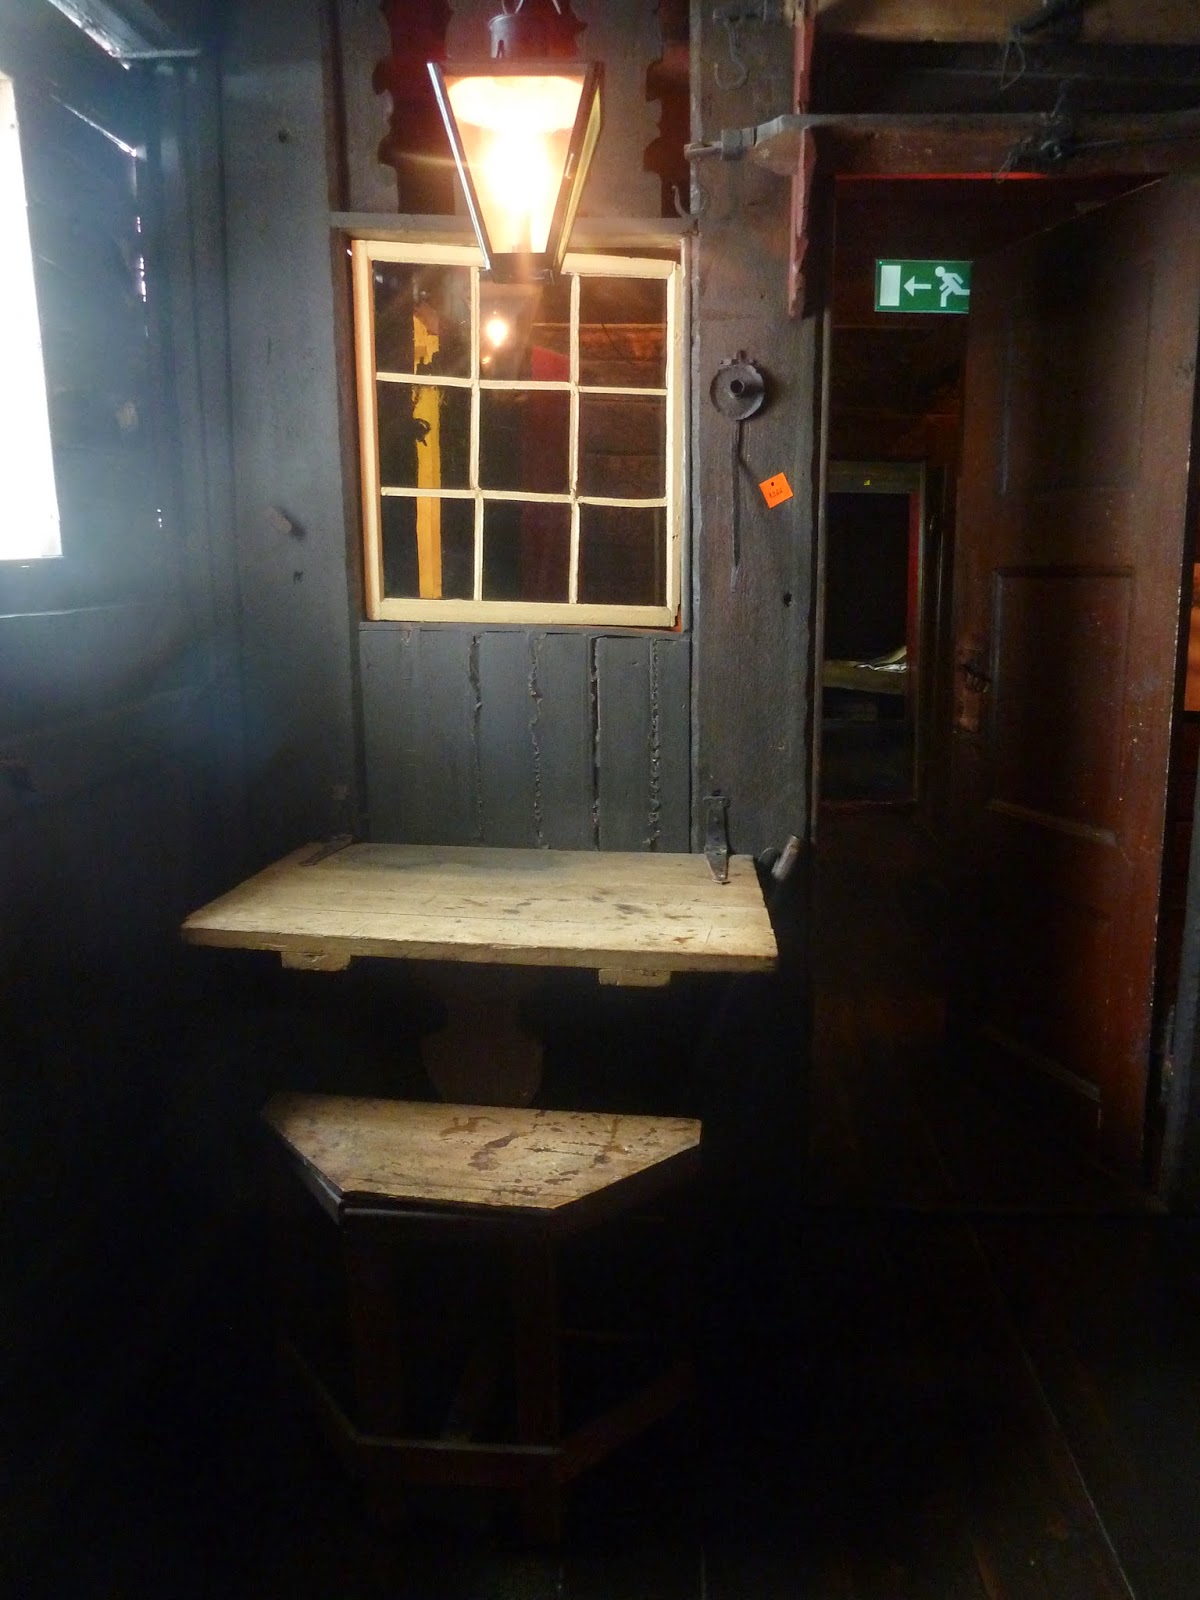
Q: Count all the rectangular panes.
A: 9